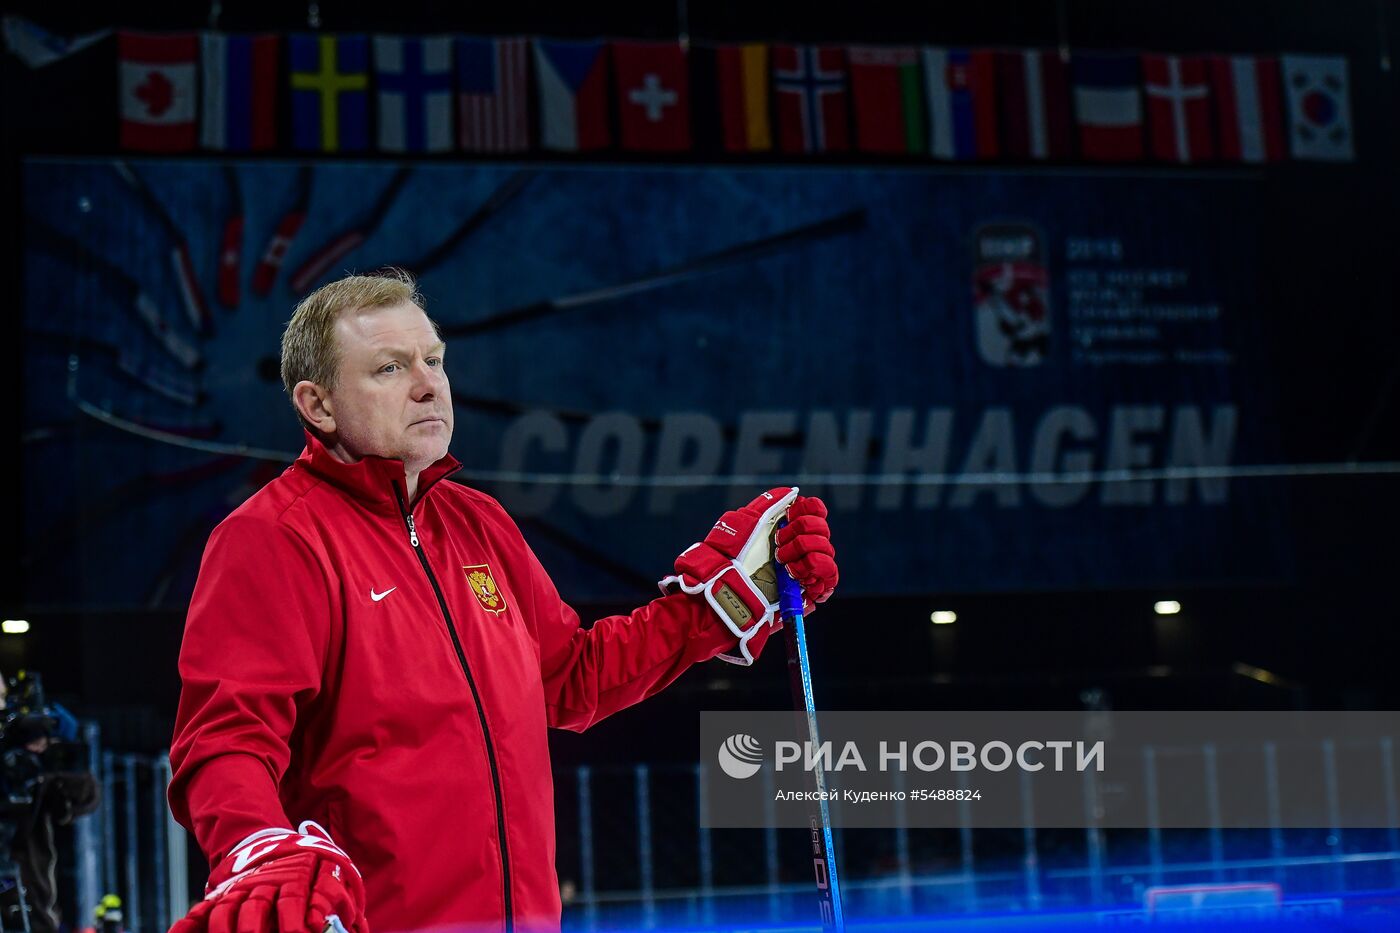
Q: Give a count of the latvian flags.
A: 1